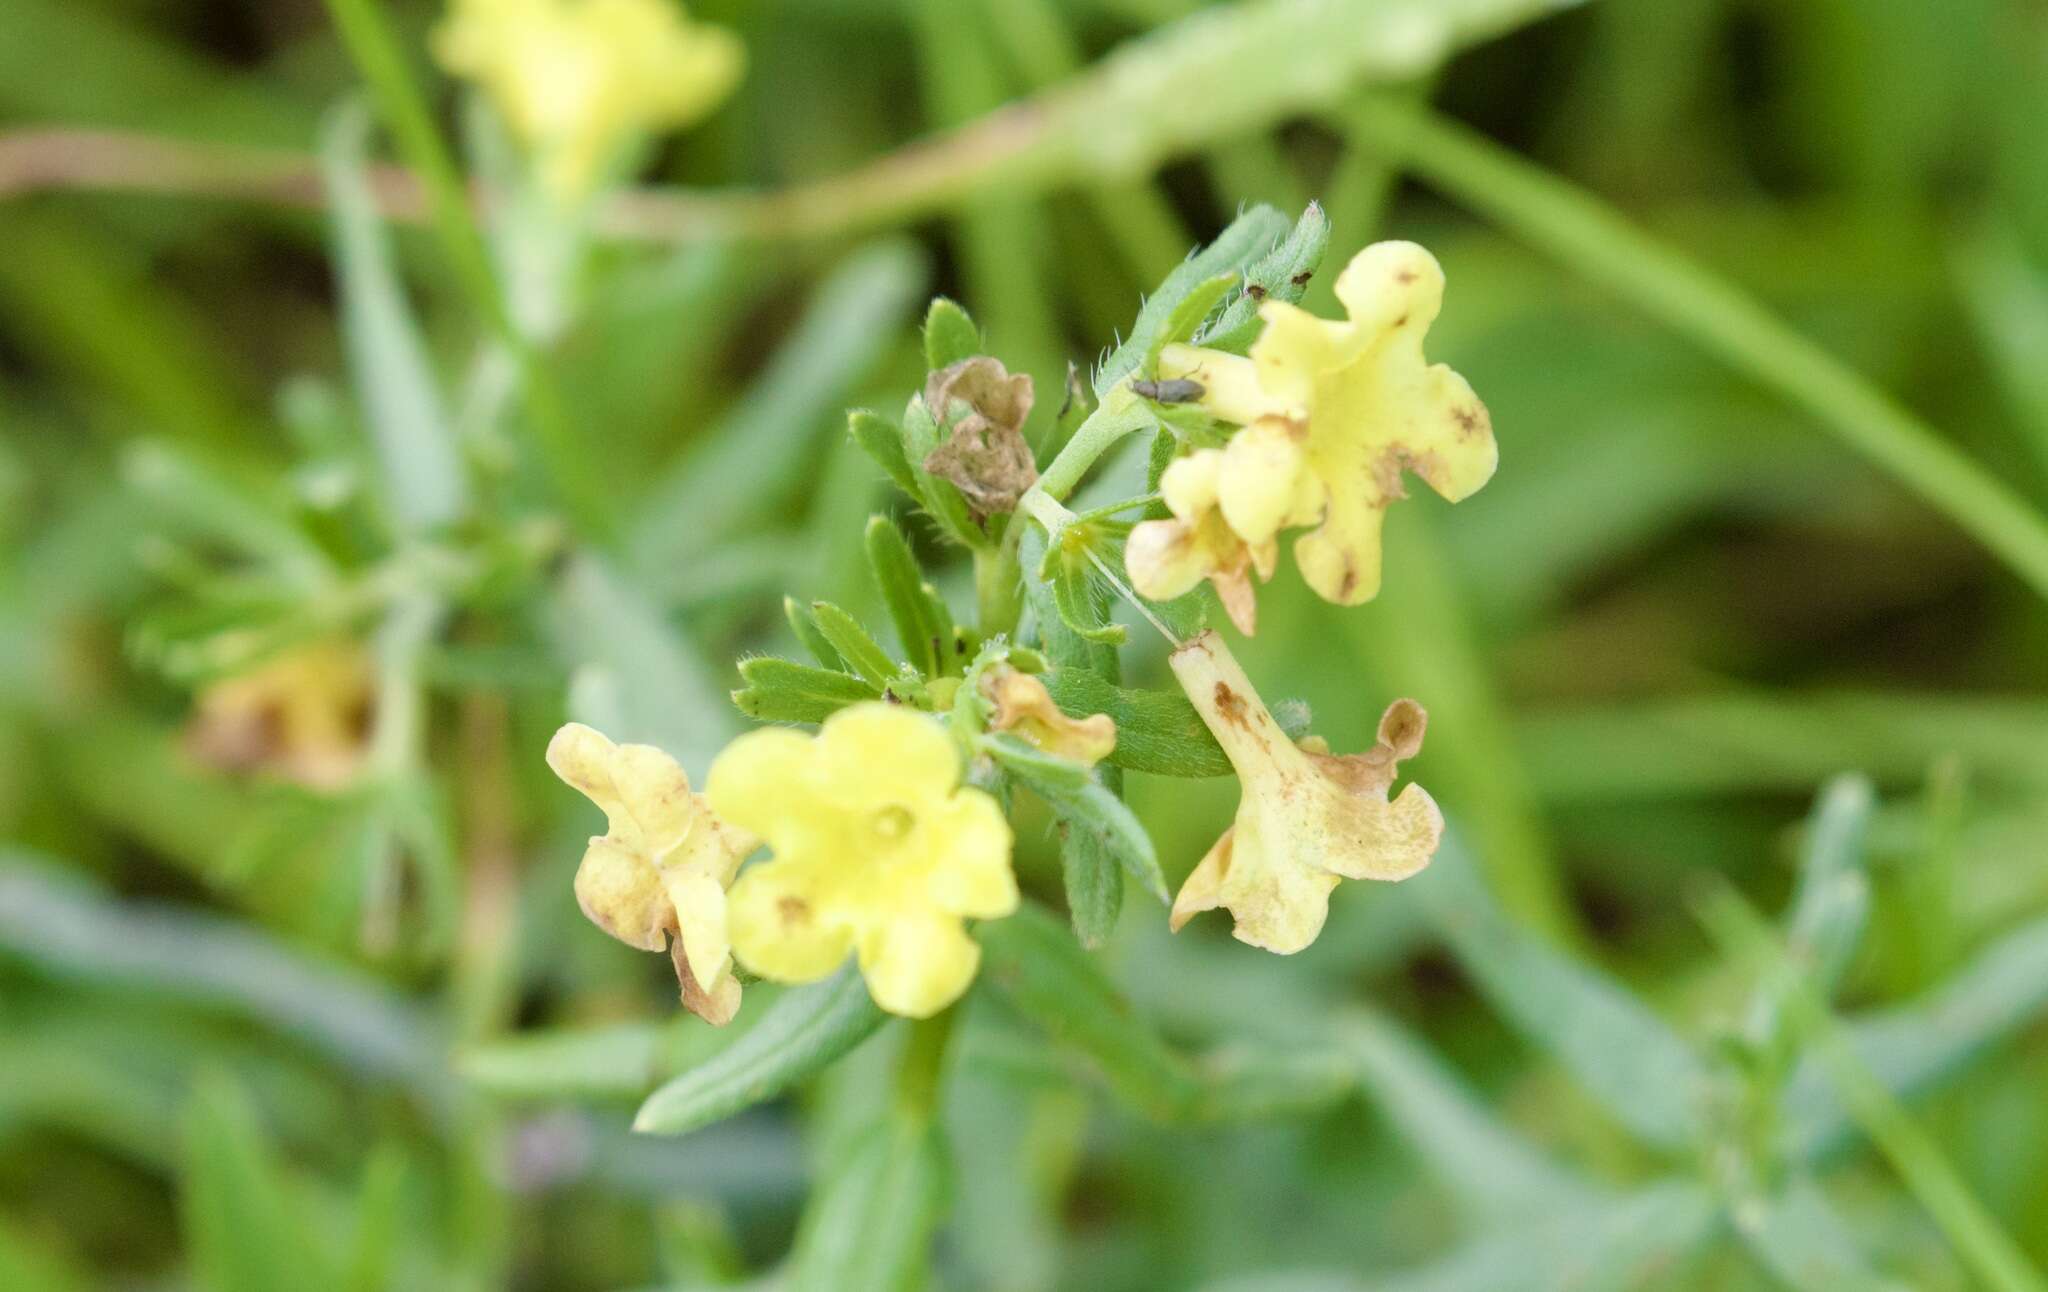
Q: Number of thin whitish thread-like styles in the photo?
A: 1